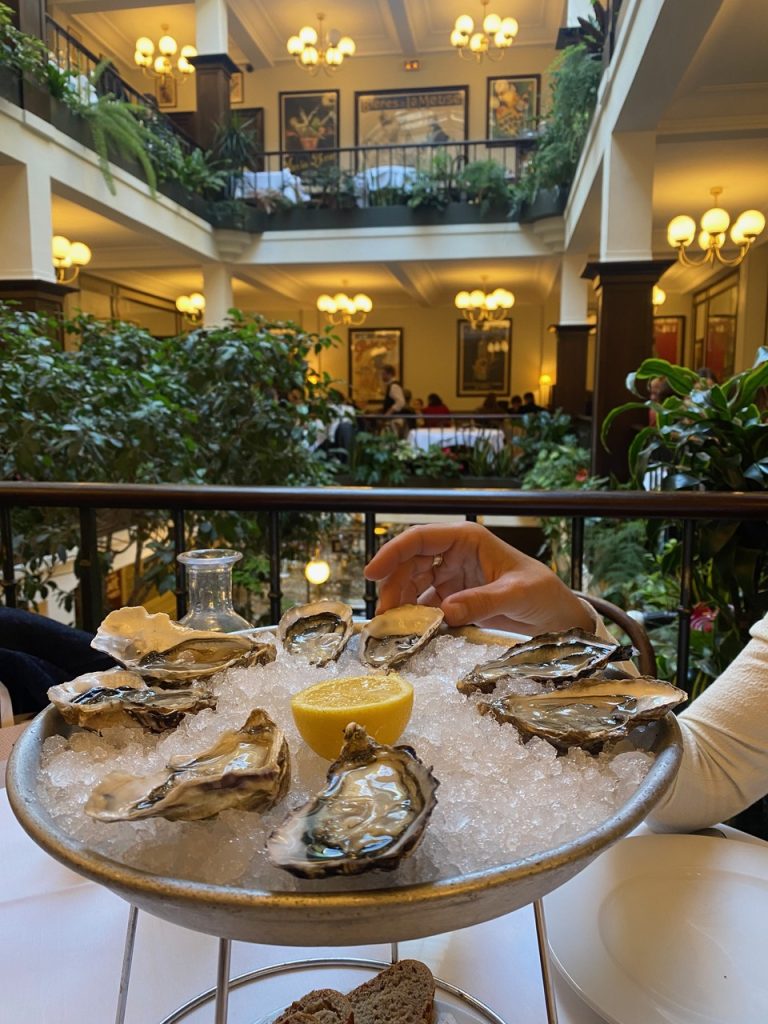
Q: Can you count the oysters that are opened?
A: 8